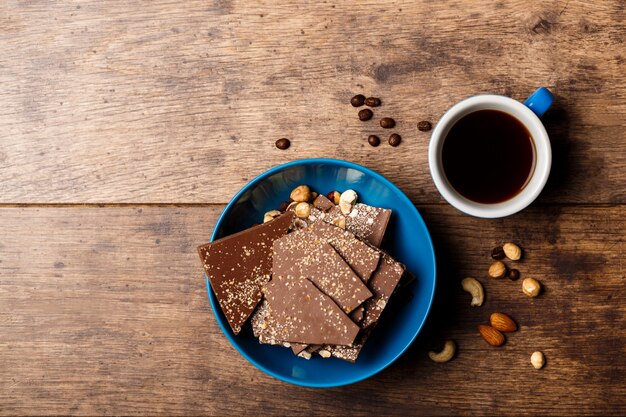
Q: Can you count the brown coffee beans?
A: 10